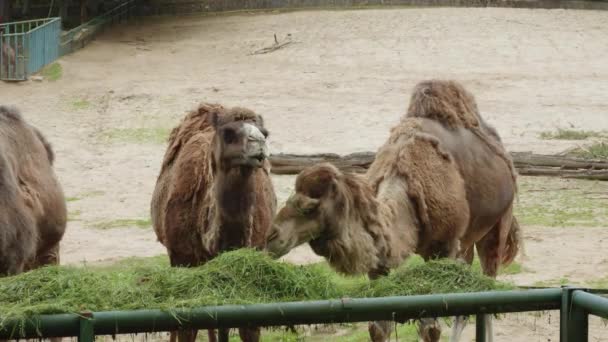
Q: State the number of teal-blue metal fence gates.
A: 1